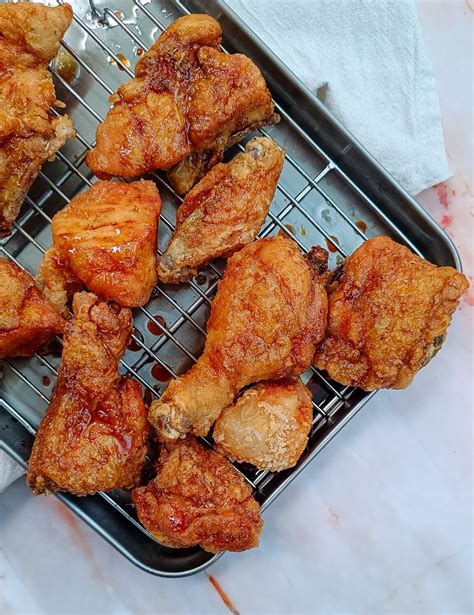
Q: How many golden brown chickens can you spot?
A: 10